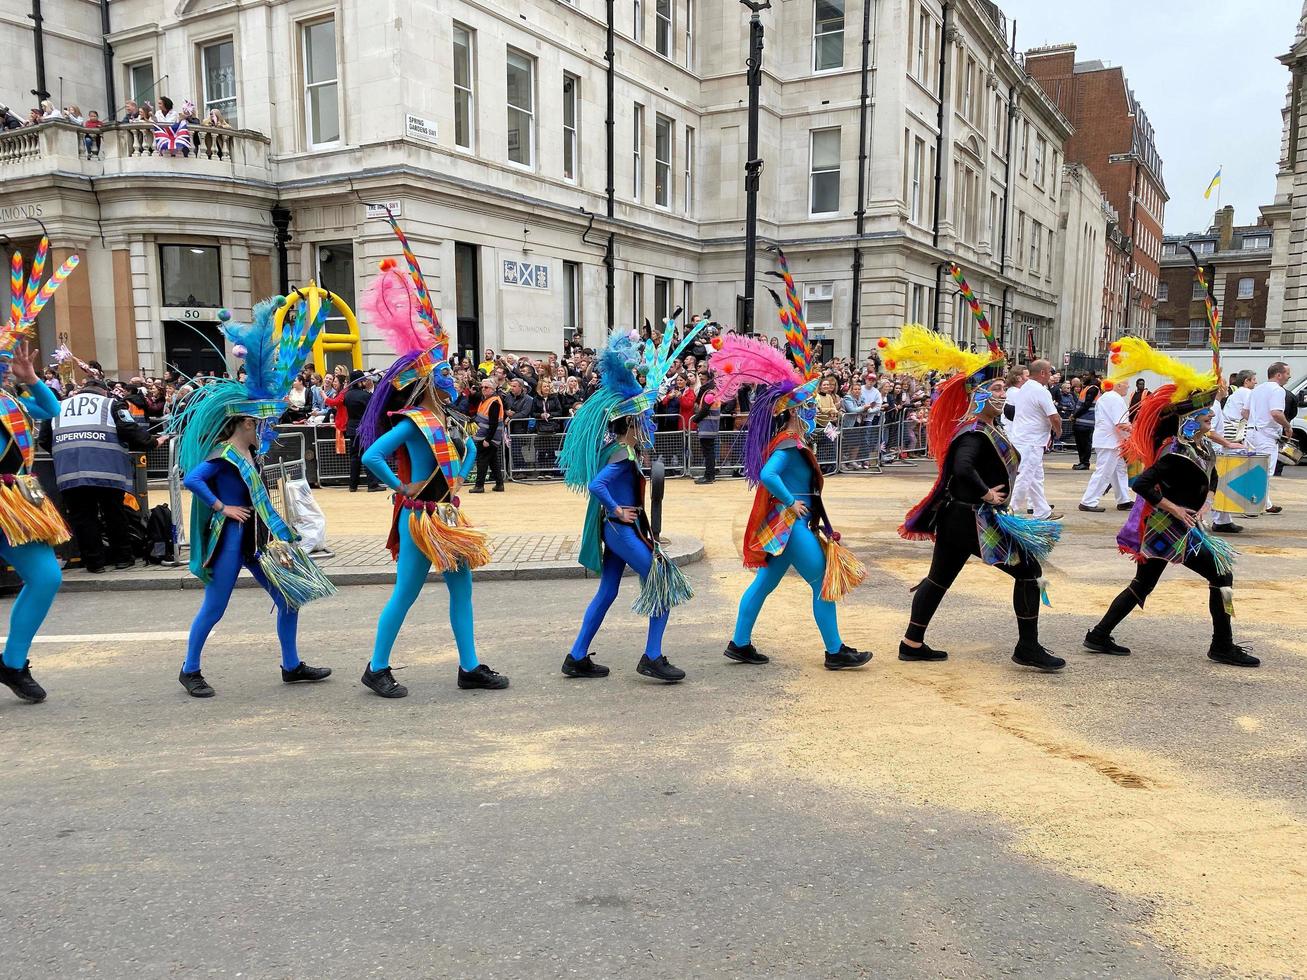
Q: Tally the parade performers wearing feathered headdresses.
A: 7